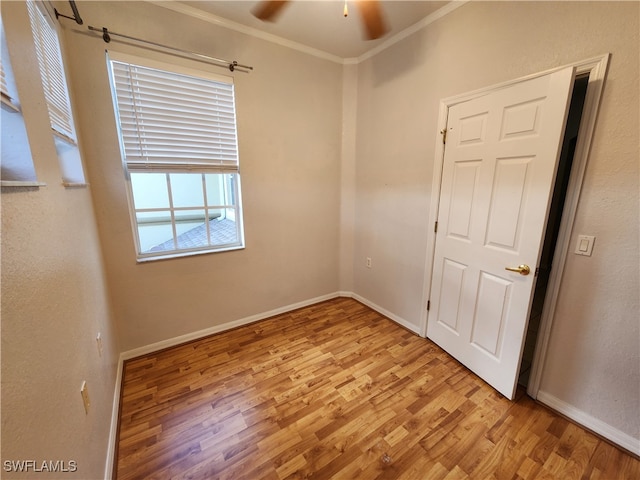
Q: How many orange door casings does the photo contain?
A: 0